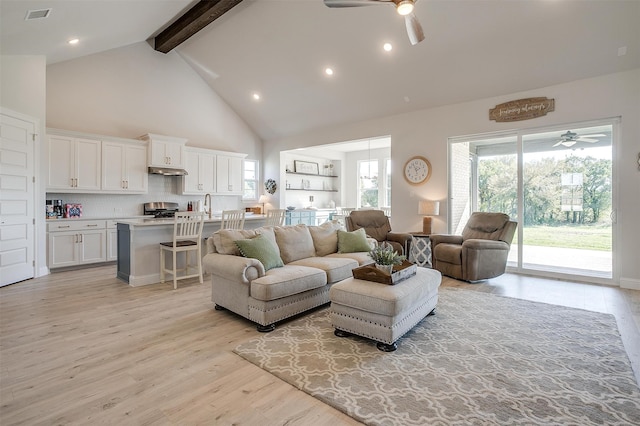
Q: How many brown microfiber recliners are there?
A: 2